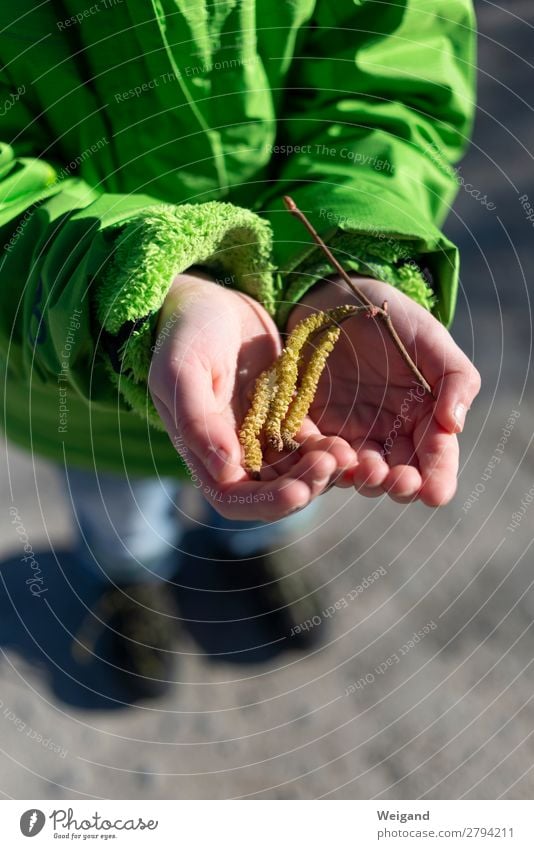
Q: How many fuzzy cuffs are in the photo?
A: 2